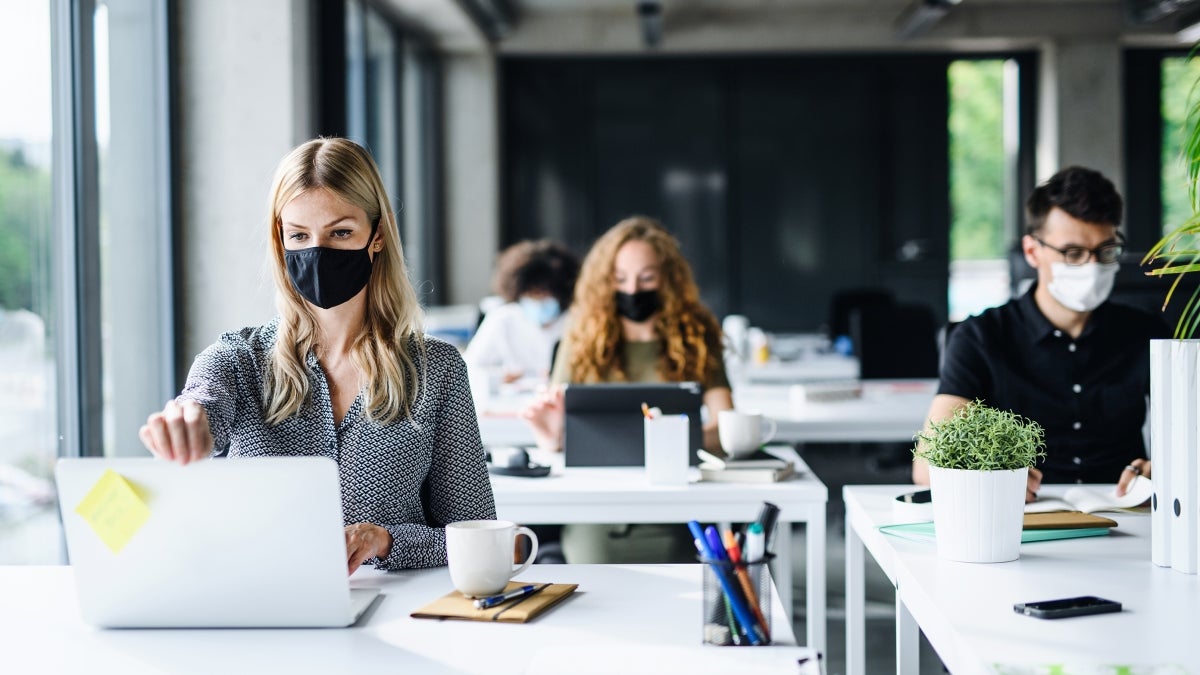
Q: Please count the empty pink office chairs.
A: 0